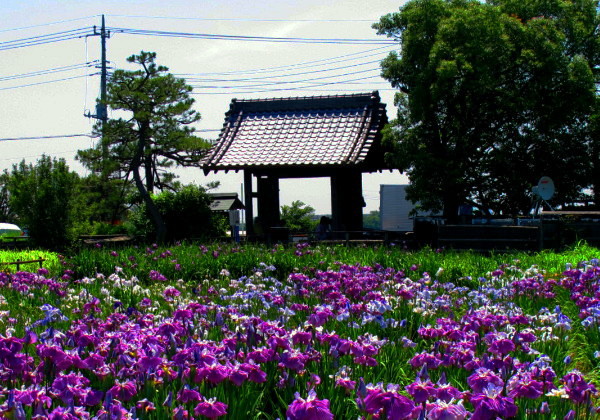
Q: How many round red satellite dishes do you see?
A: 0